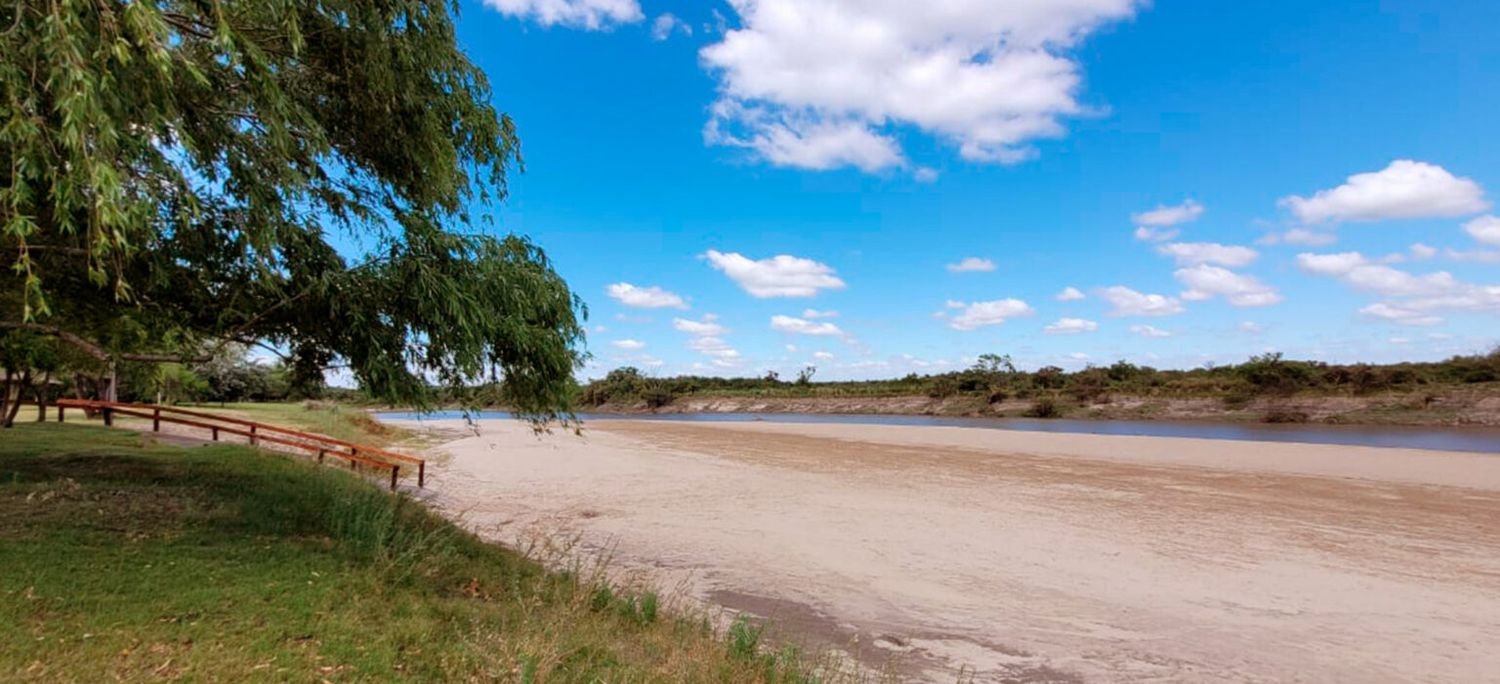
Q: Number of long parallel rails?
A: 2